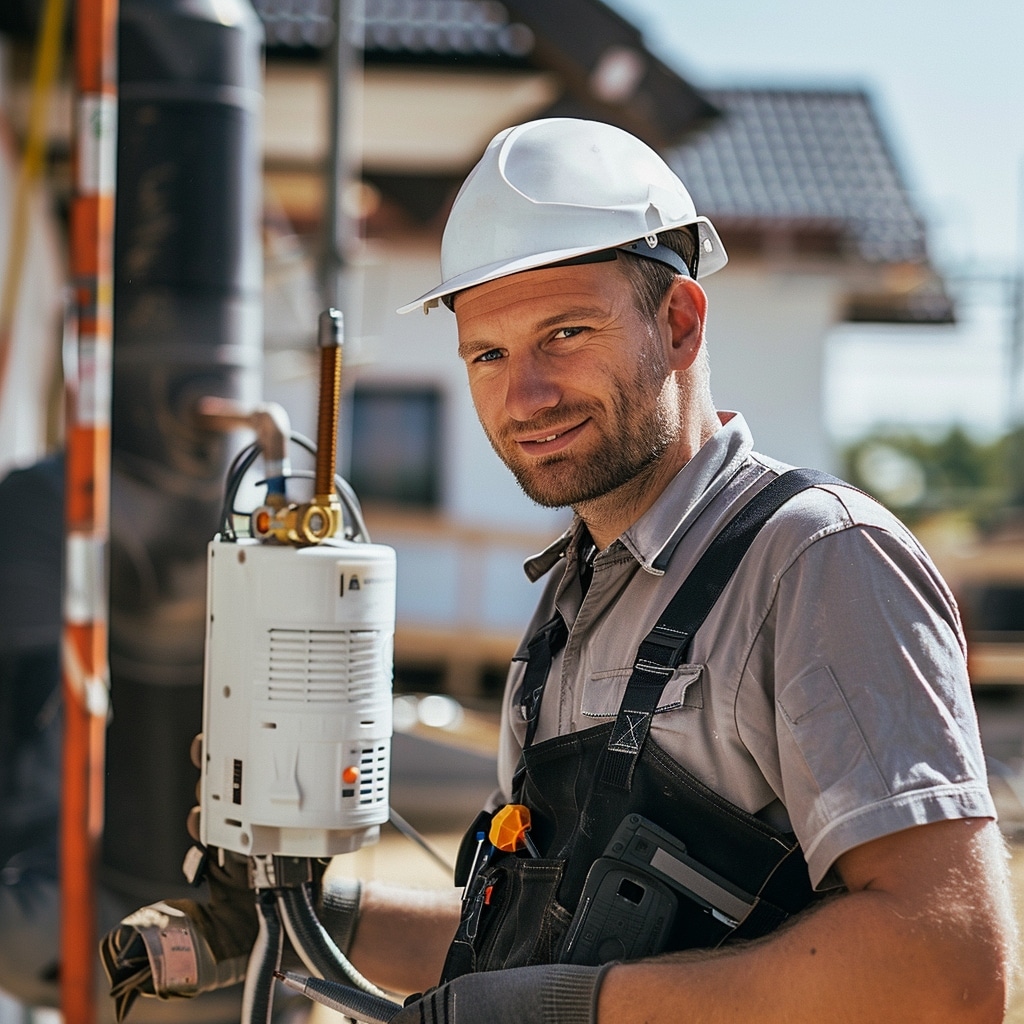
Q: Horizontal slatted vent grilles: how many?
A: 2